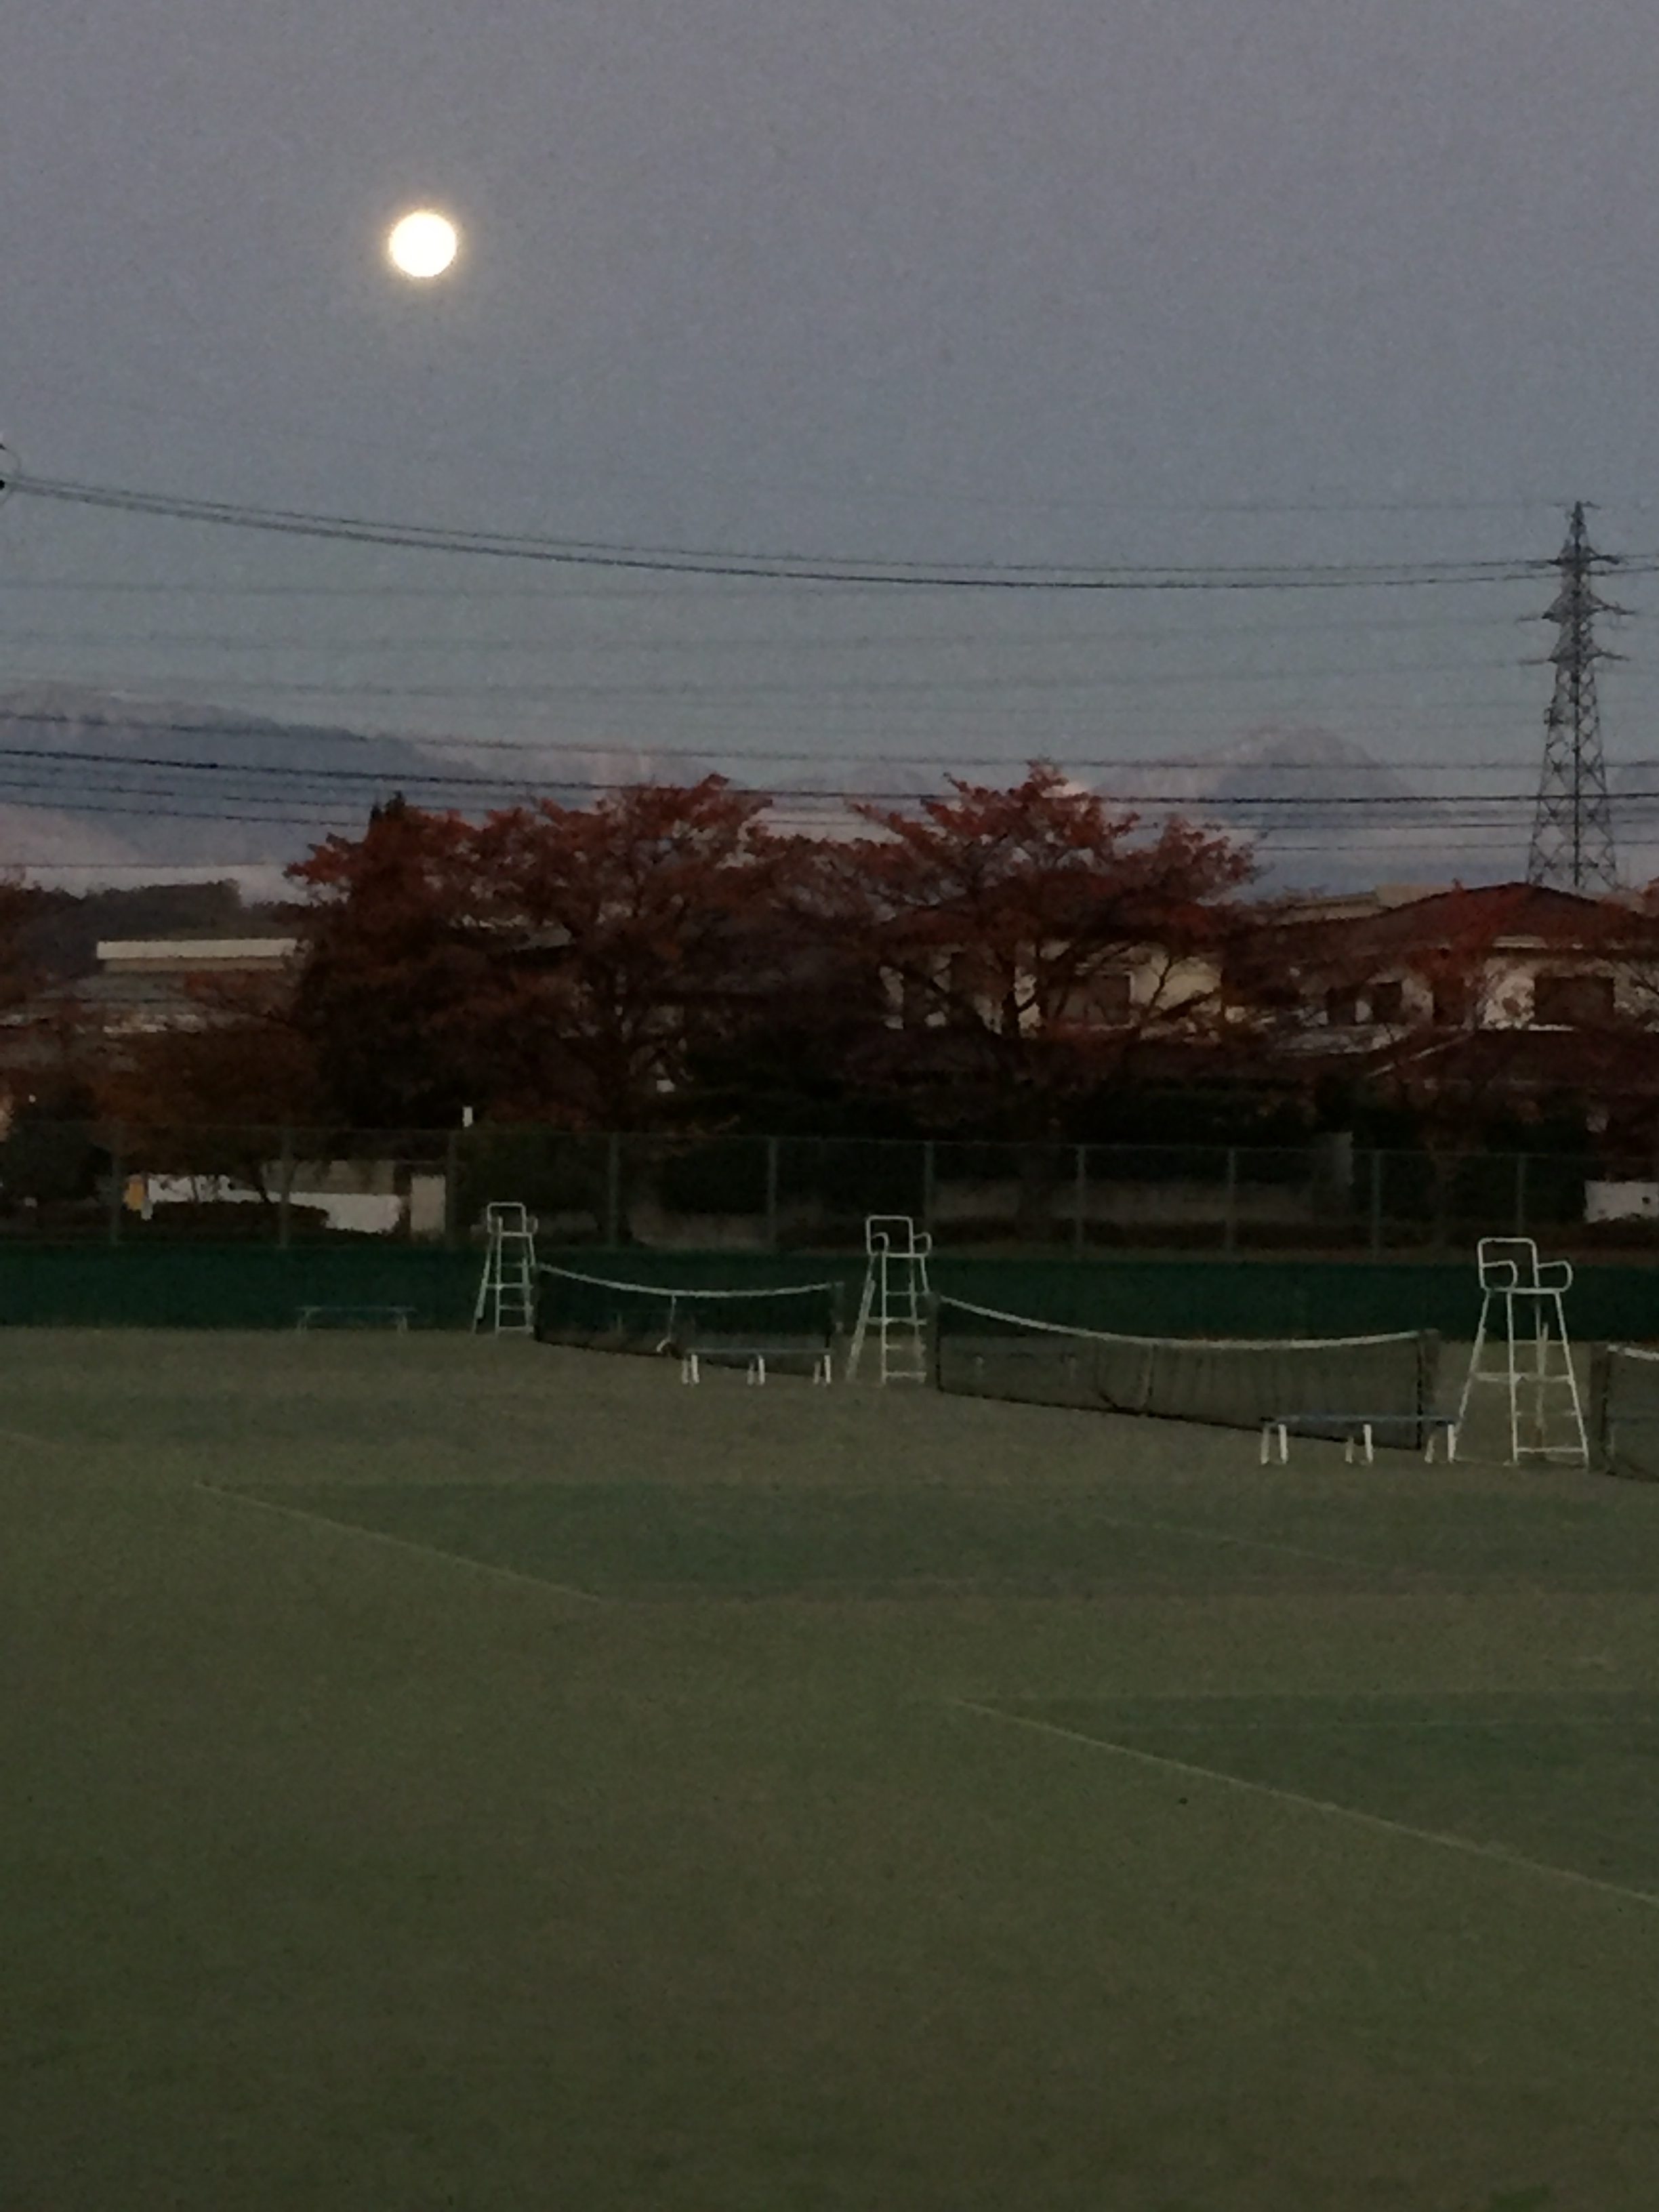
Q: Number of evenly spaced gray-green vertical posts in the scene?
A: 10